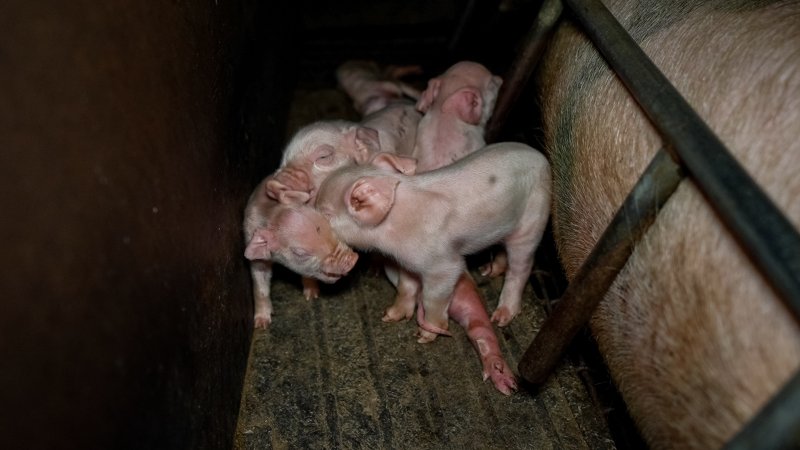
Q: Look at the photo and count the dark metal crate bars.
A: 4